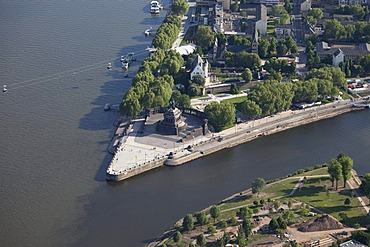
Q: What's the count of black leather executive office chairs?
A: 0